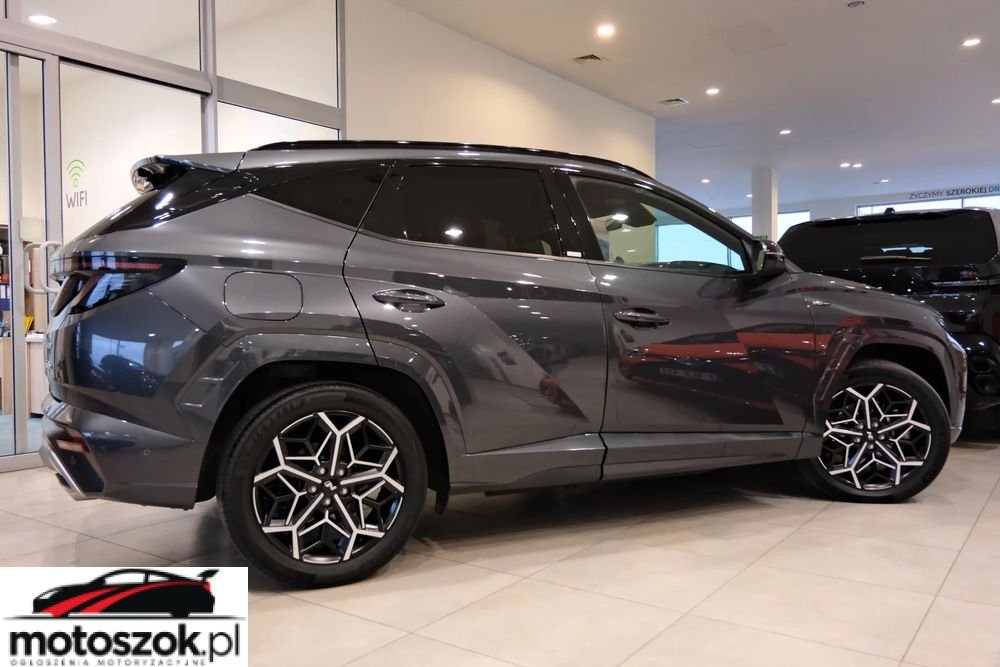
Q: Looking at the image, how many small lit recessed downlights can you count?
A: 11